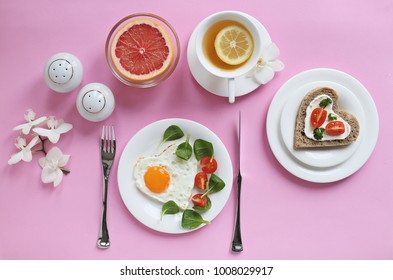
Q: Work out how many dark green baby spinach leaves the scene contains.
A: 7